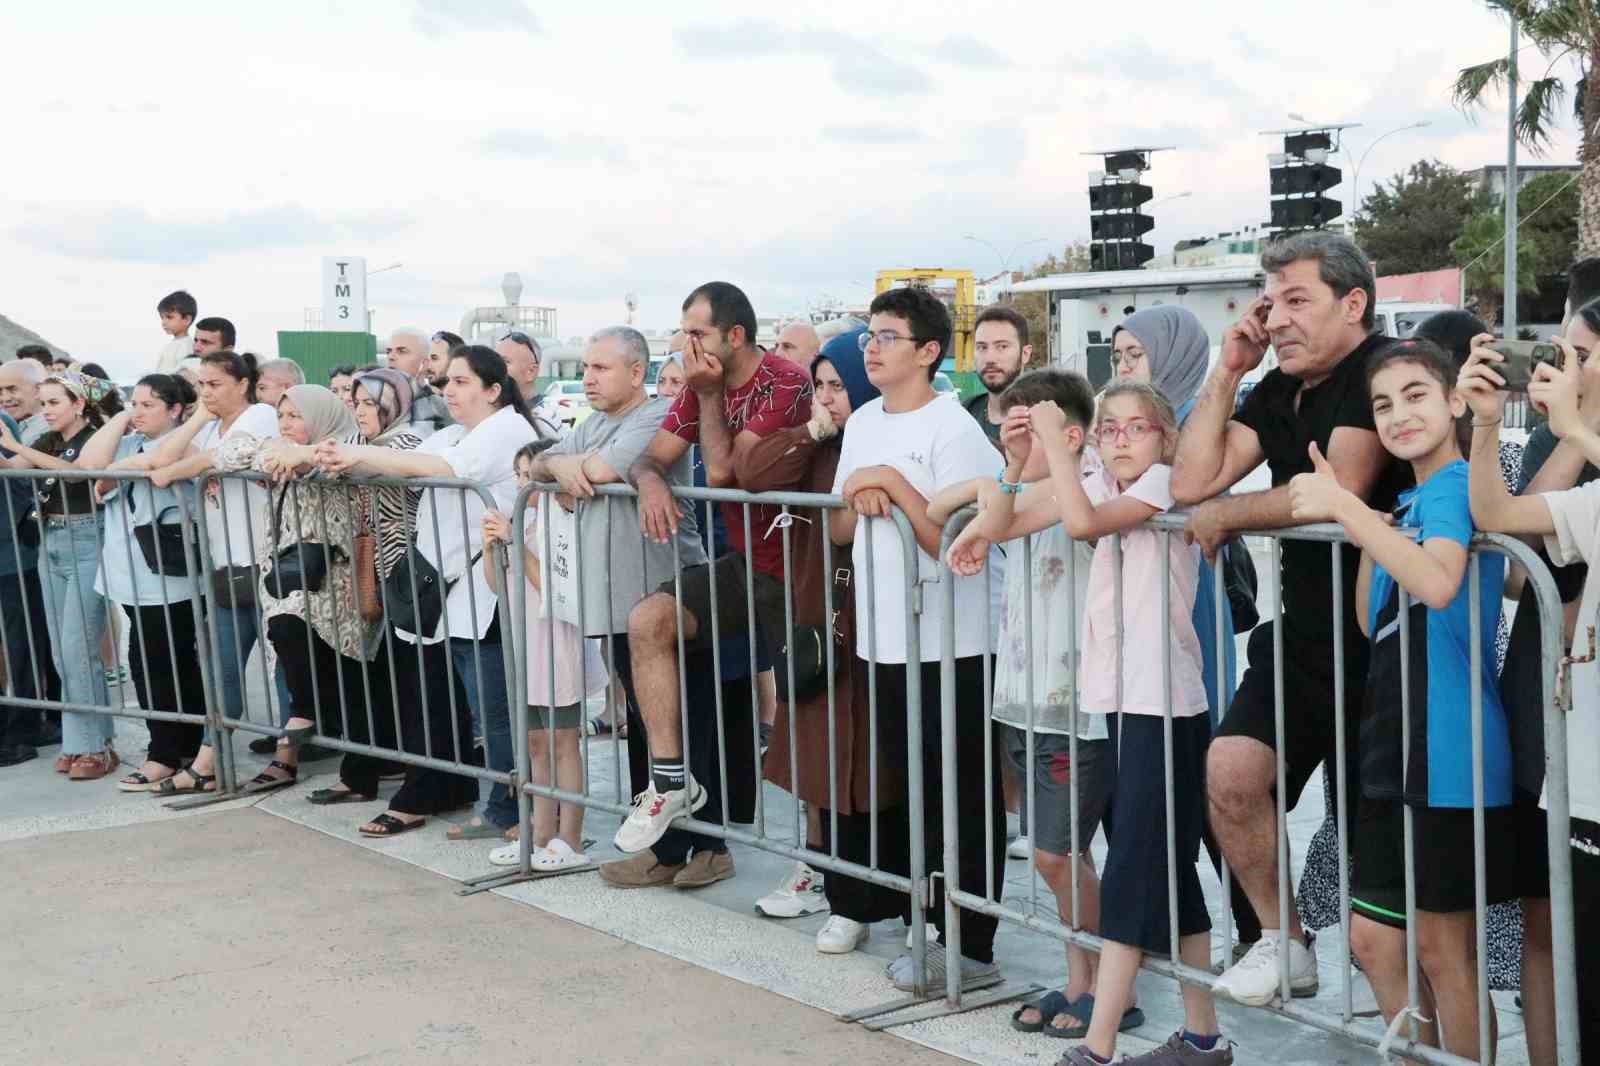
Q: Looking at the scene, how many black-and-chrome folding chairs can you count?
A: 0